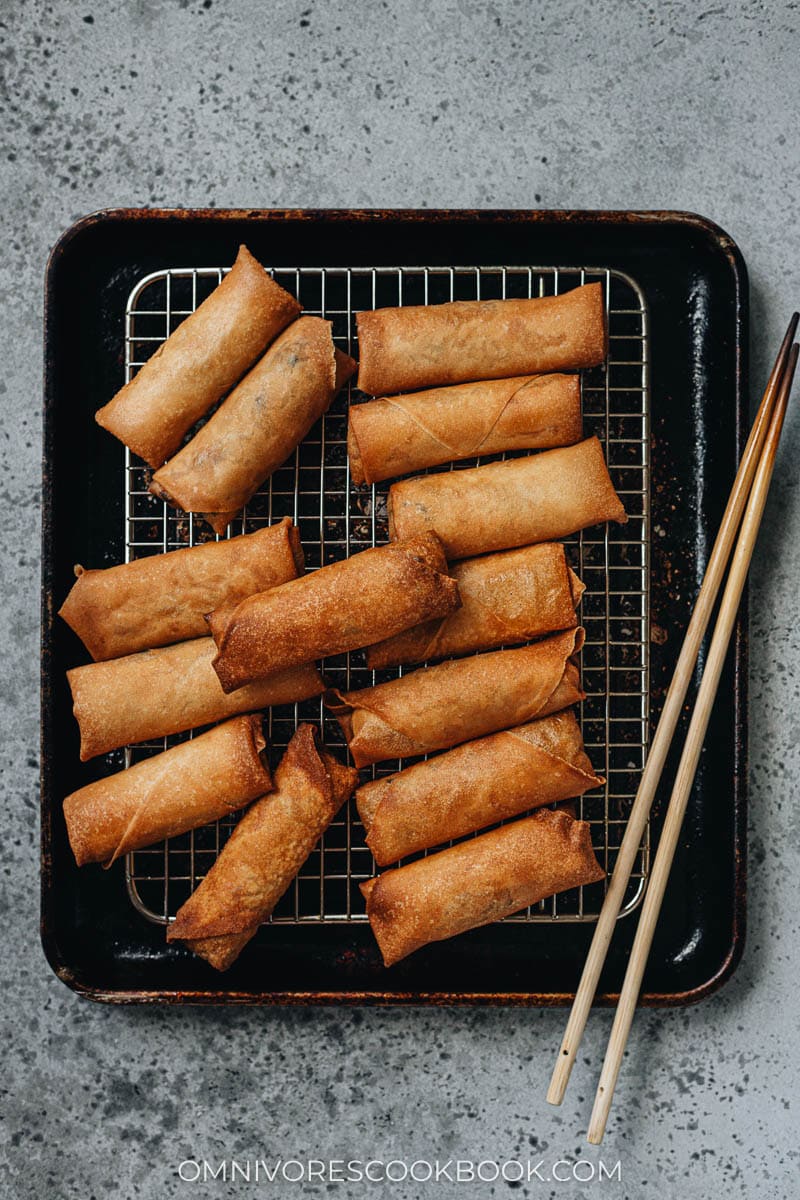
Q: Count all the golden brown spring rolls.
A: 14